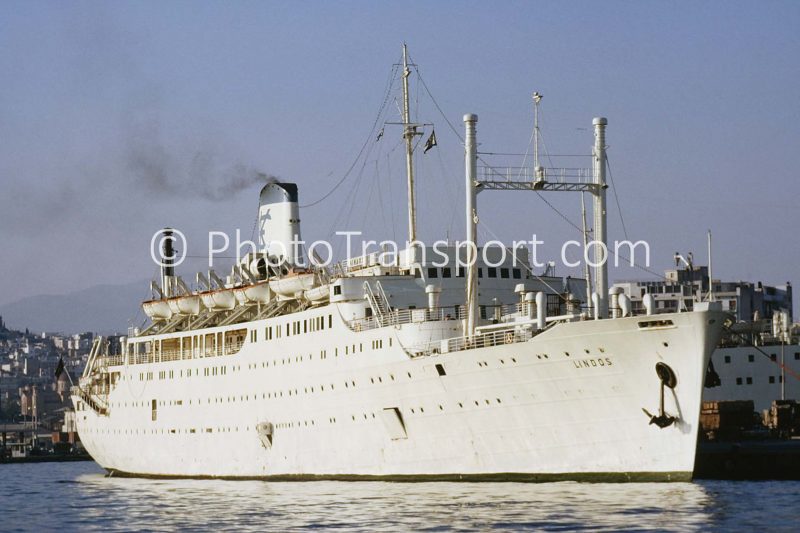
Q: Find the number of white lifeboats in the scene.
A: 6